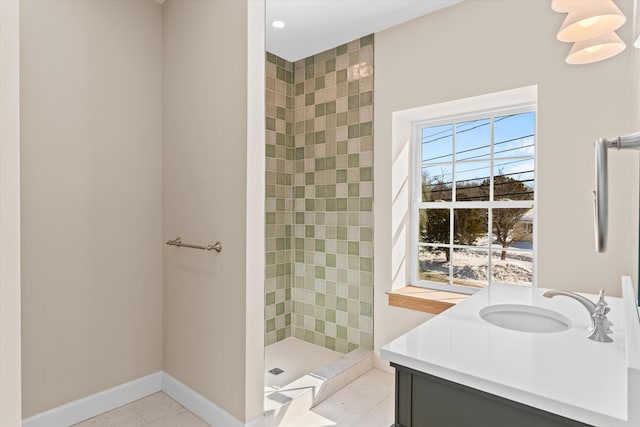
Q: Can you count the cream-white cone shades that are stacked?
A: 3